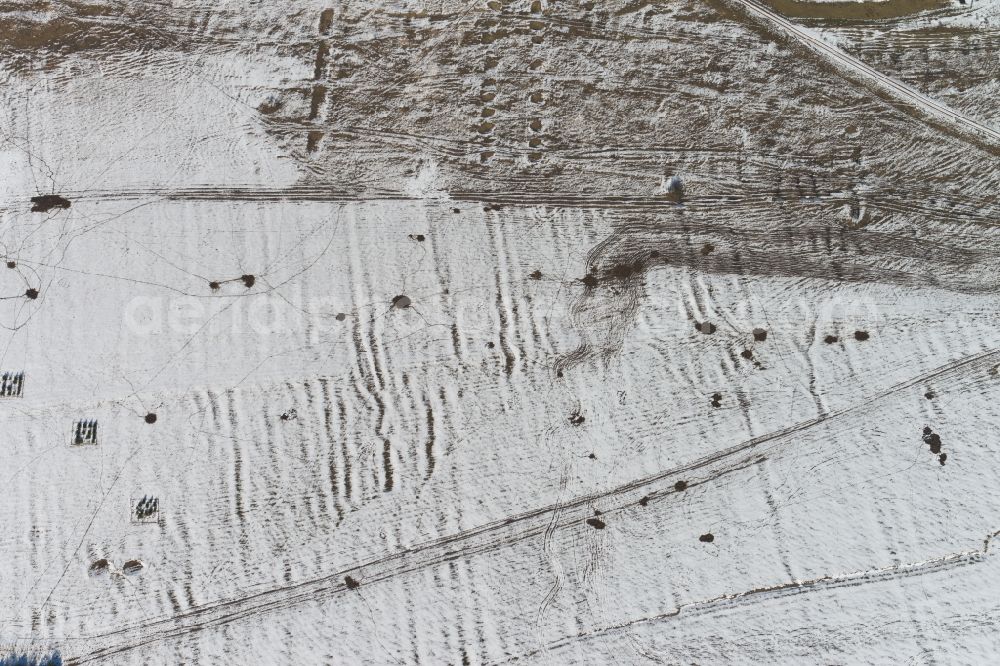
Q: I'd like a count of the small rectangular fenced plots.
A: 3